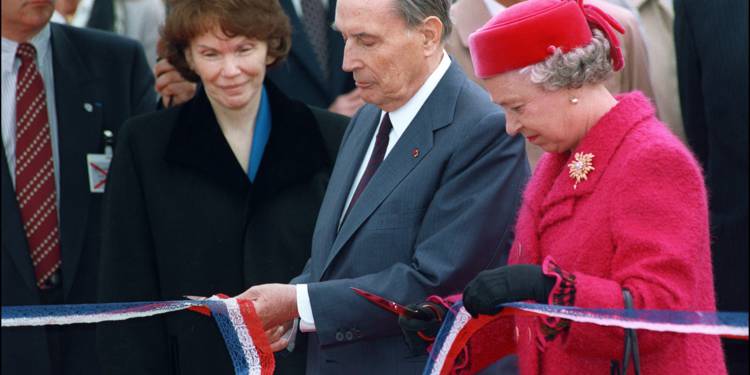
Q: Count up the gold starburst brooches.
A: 1